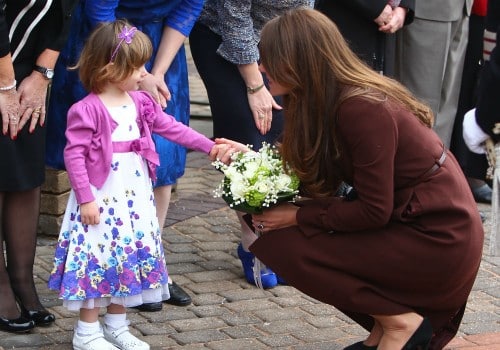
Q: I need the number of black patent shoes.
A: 2